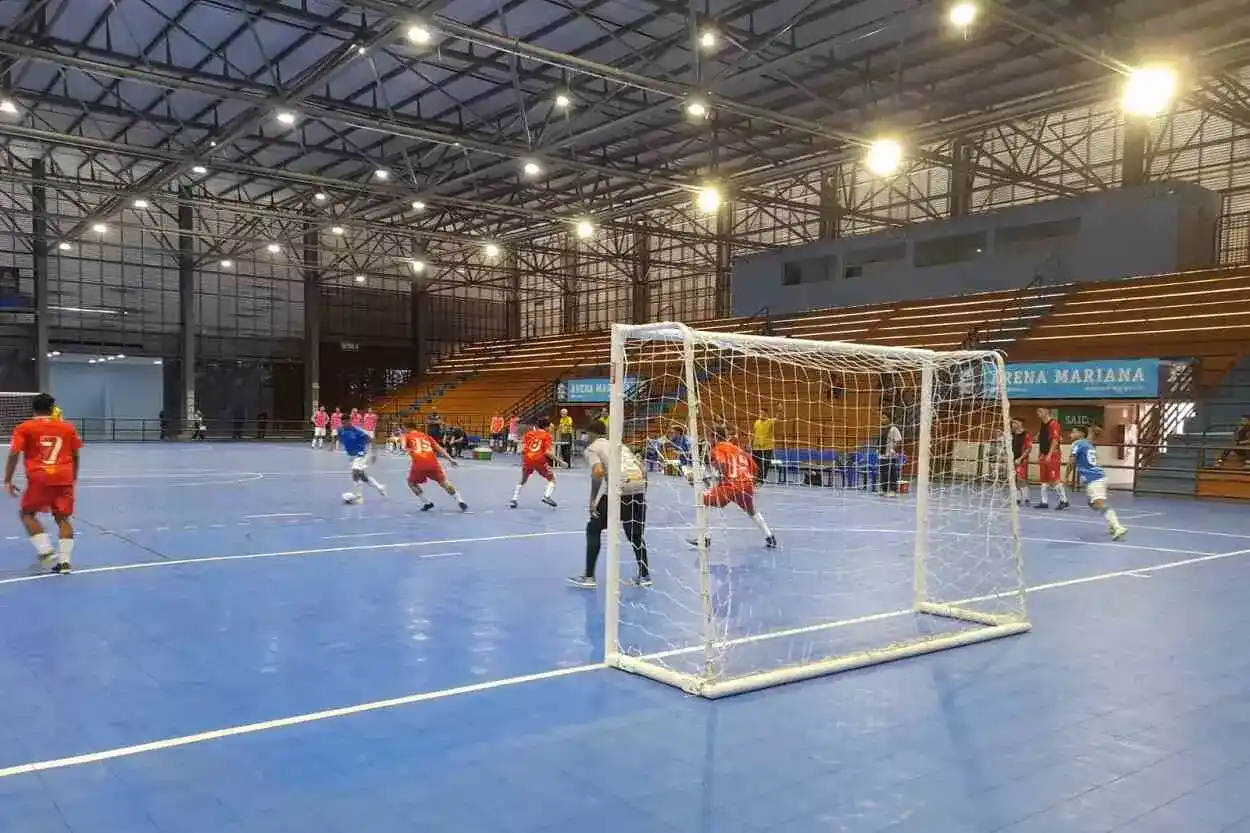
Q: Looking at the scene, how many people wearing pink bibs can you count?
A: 5